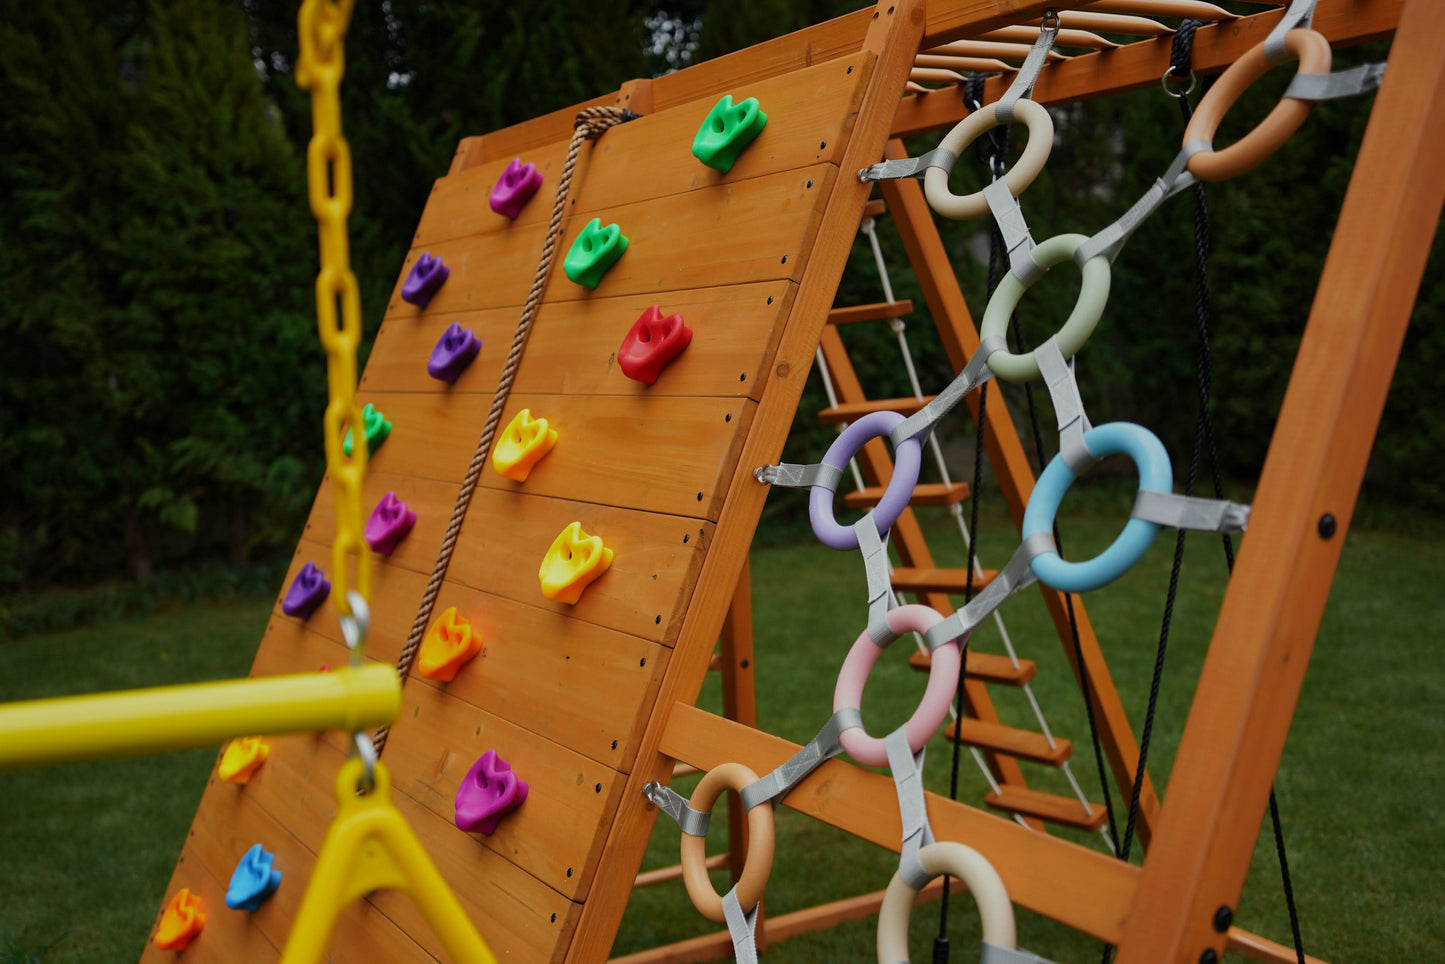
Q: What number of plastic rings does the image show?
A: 8